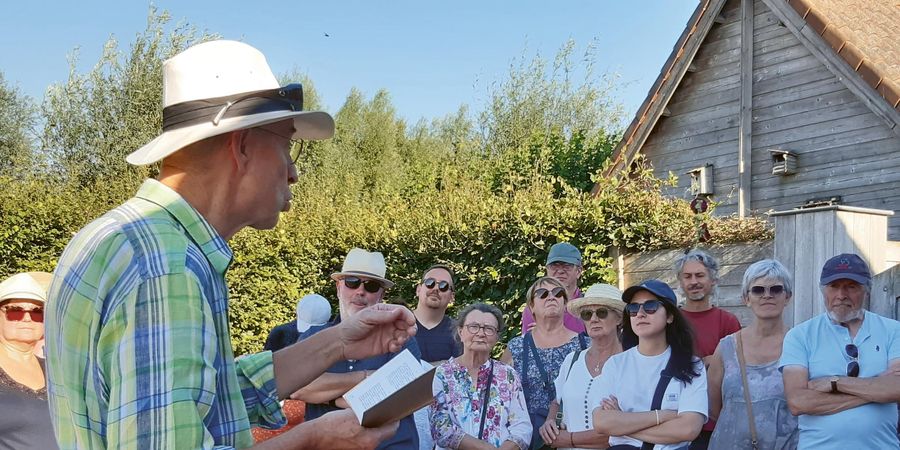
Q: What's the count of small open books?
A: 1